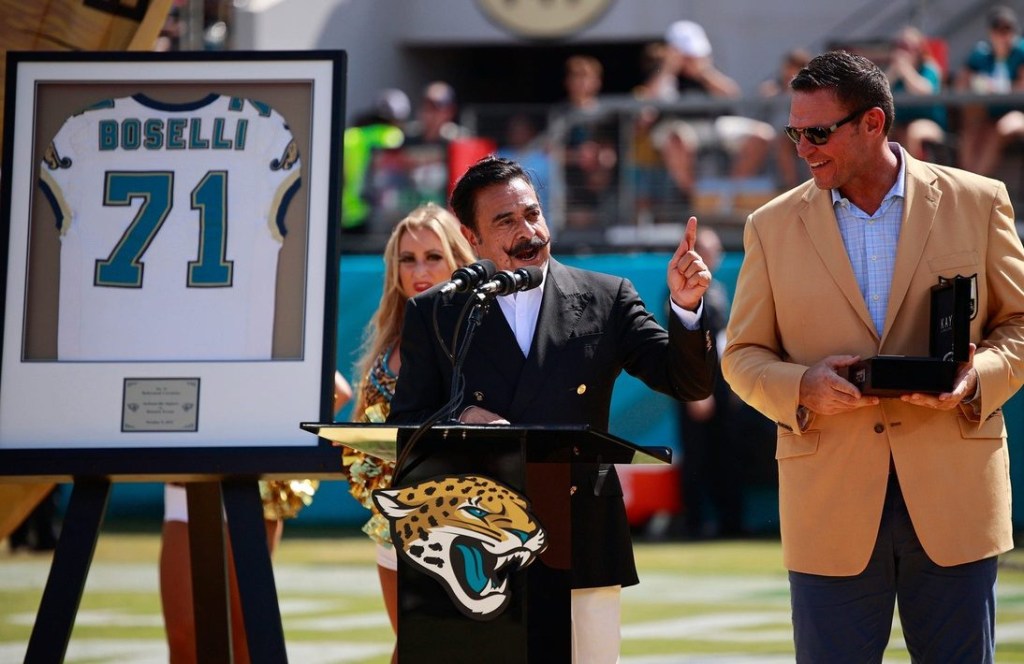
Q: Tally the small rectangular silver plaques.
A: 1